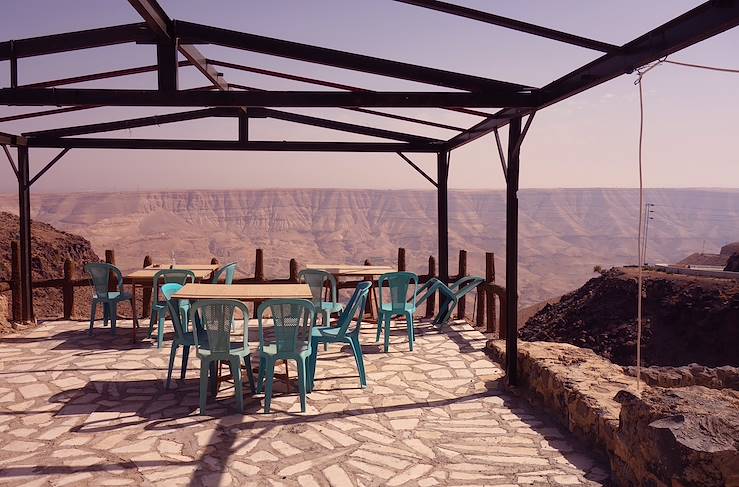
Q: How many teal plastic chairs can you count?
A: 10